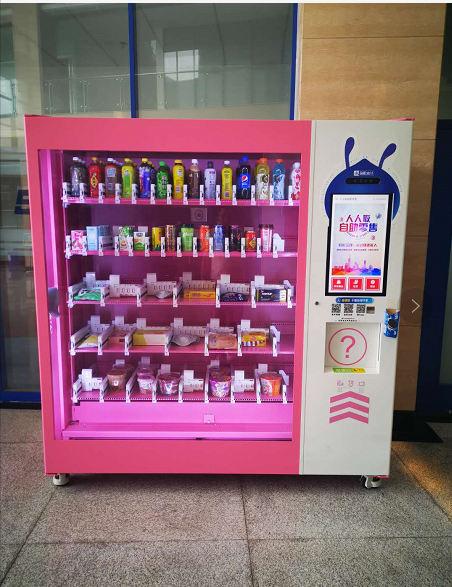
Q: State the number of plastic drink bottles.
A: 14